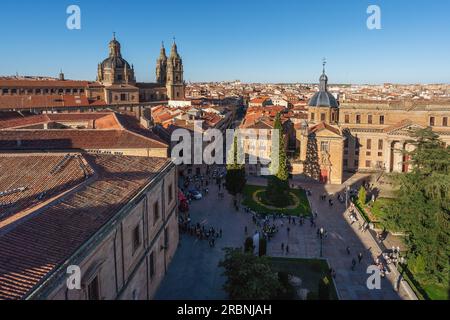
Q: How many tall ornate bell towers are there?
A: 2